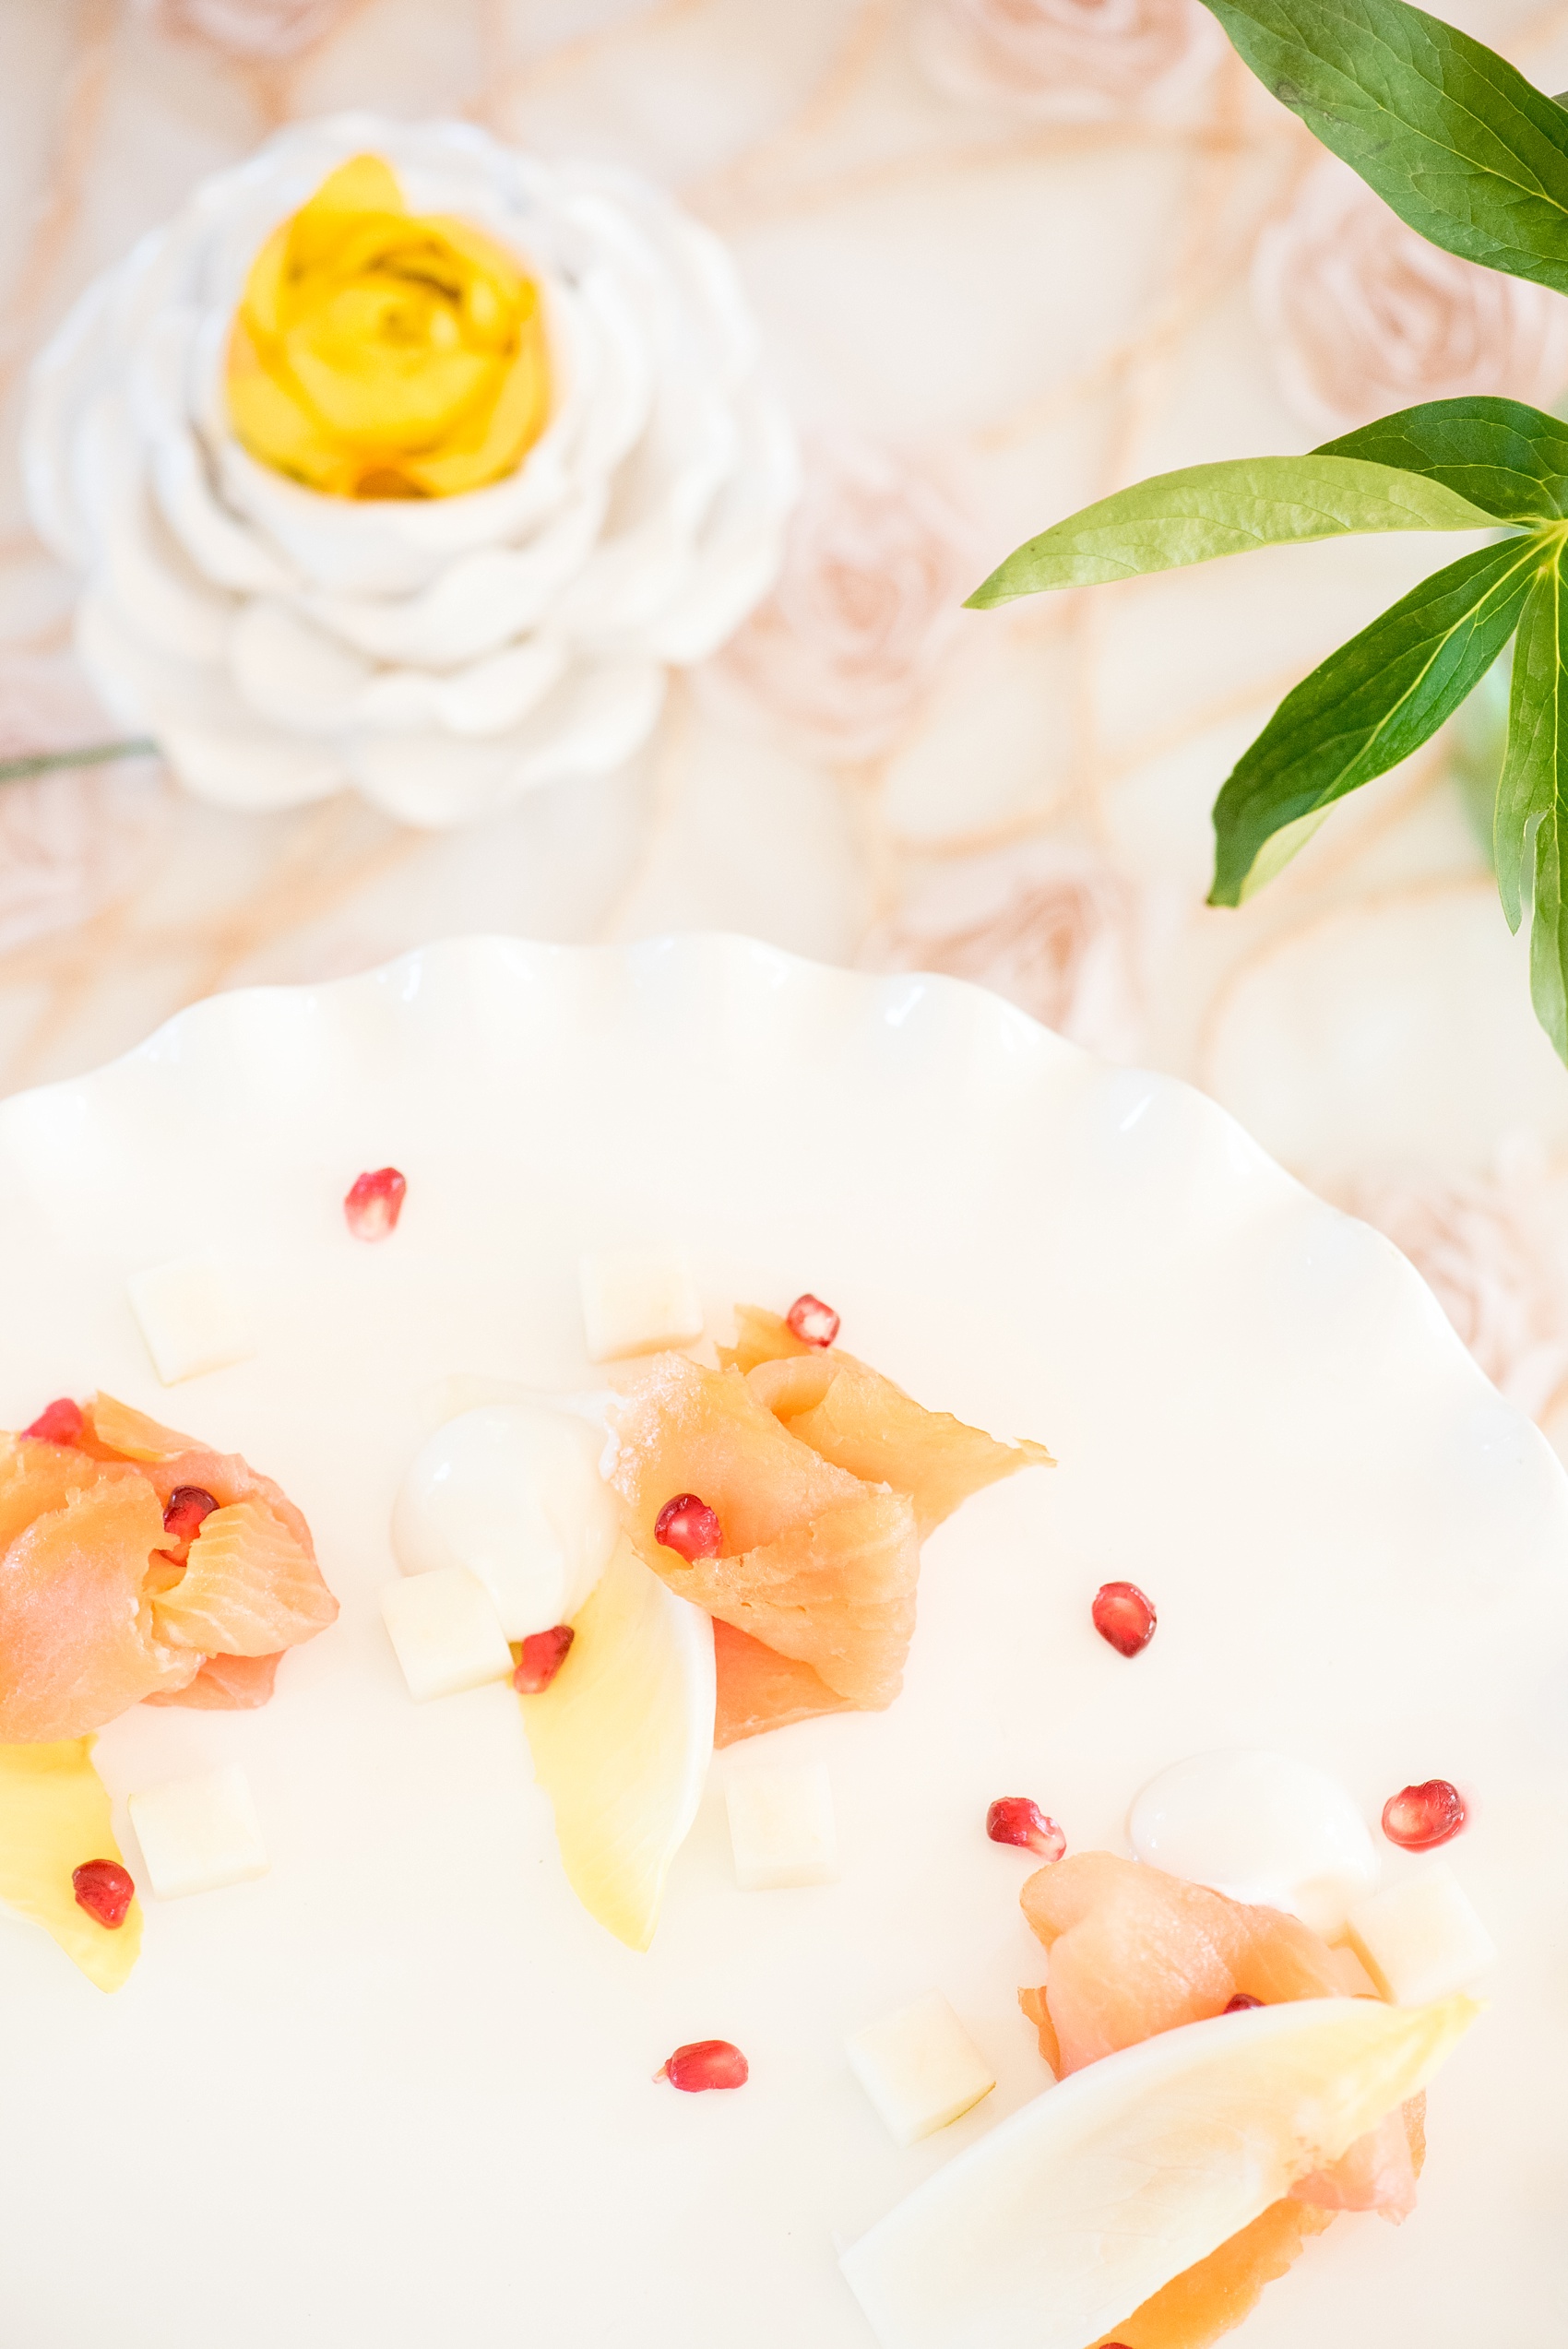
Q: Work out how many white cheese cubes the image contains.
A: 7